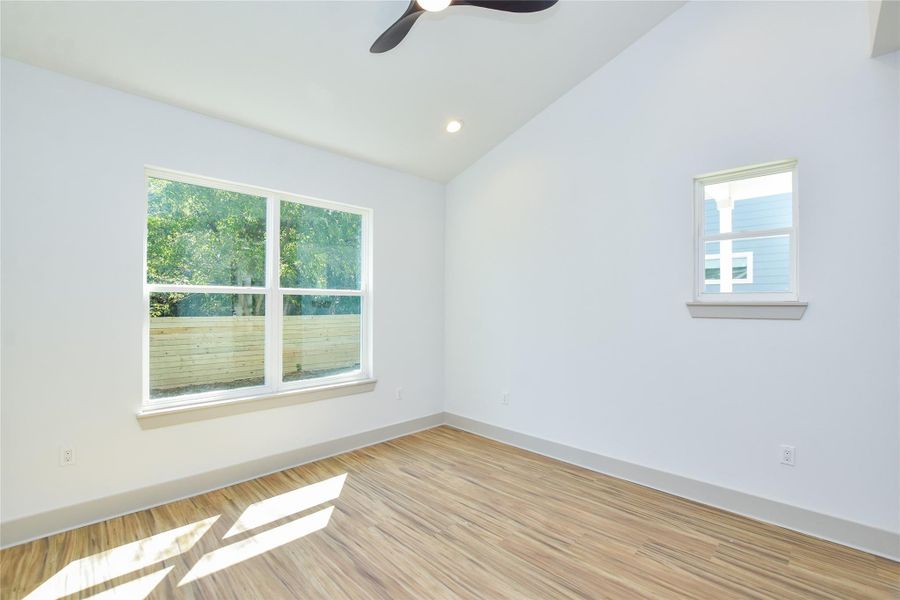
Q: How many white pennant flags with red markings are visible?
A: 0